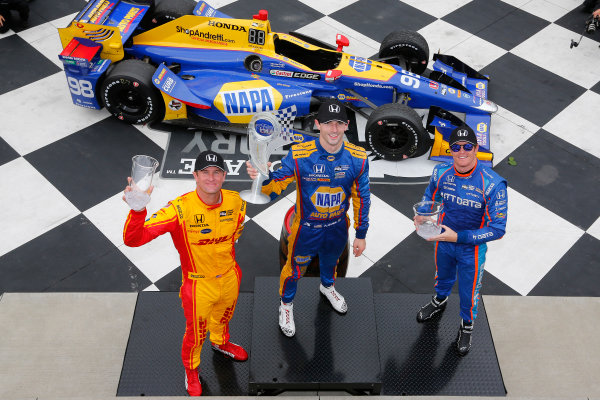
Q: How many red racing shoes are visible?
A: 2